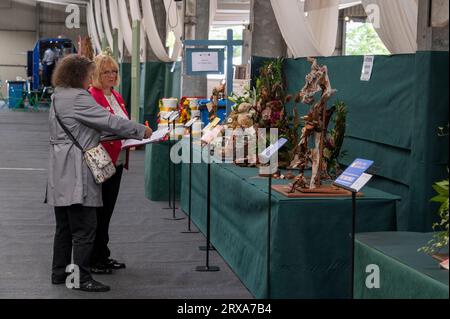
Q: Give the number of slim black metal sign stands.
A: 7